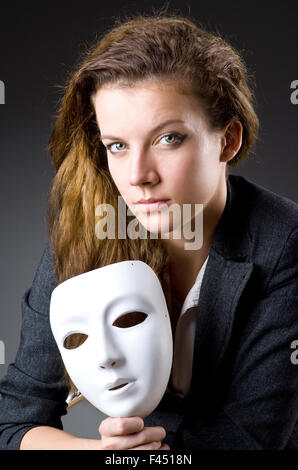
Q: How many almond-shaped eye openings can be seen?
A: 2